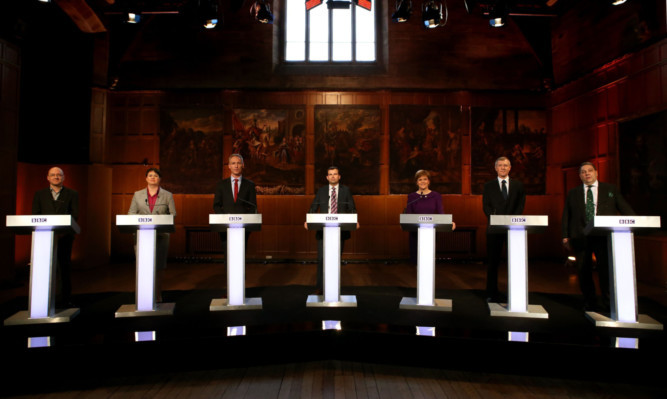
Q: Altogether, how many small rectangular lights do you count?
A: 7